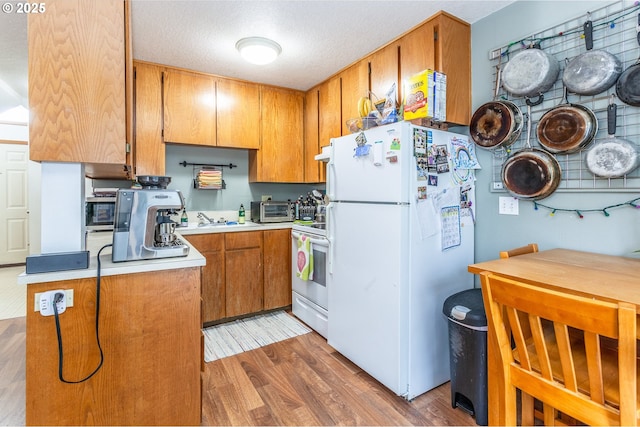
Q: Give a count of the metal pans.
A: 7